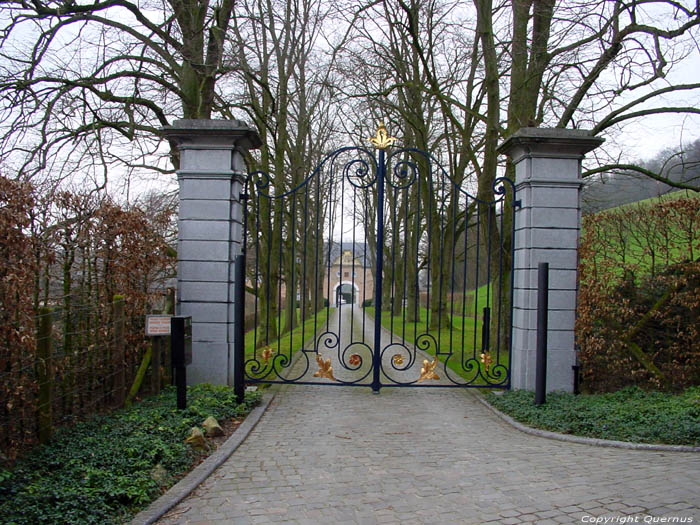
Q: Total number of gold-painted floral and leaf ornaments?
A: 7